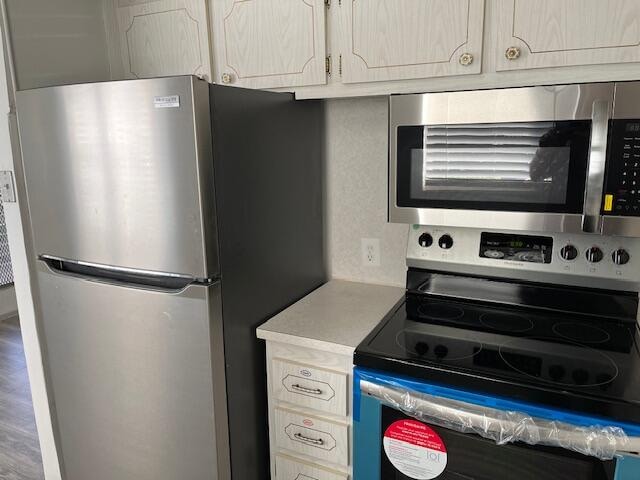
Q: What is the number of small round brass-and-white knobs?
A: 3